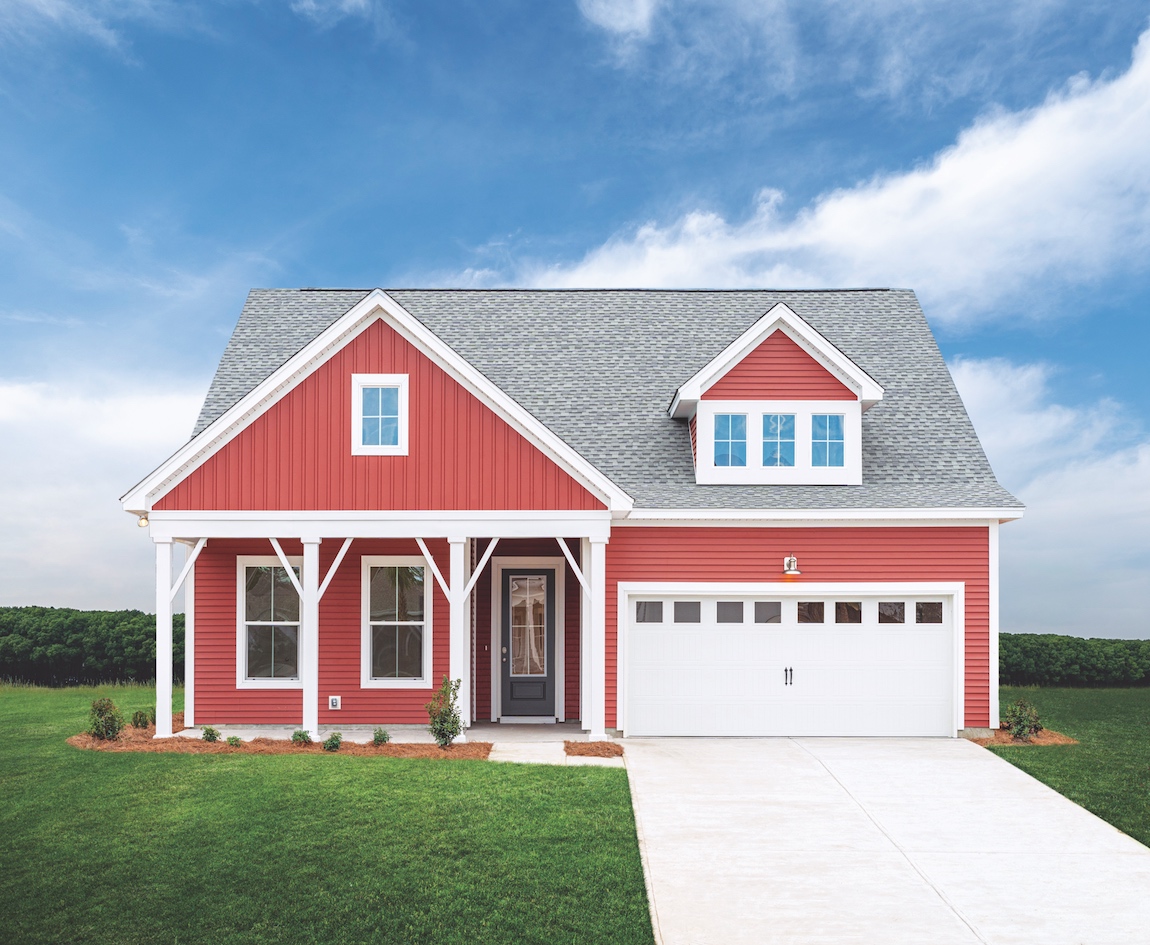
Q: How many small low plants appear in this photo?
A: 5